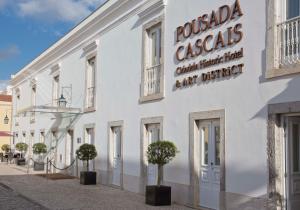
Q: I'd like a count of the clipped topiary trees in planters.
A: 5